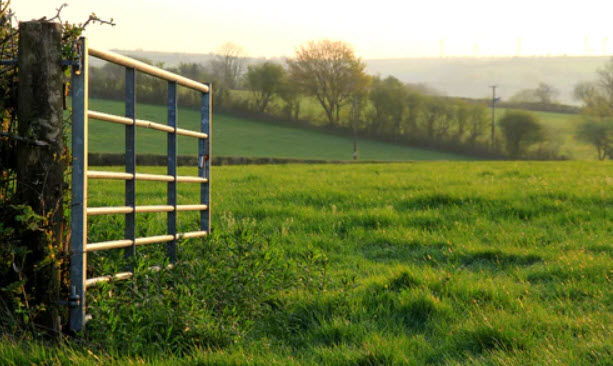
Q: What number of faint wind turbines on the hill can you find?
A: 5